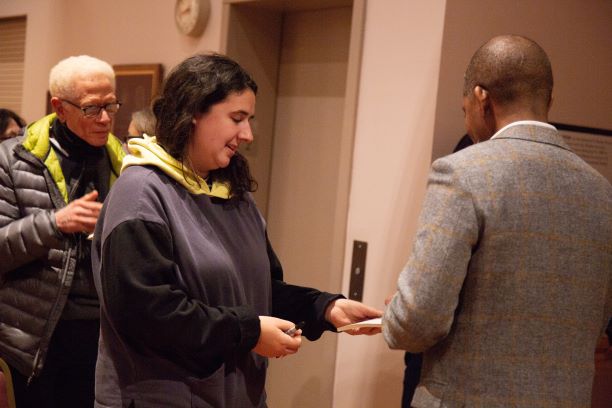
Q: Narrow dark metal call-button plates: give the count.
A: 1